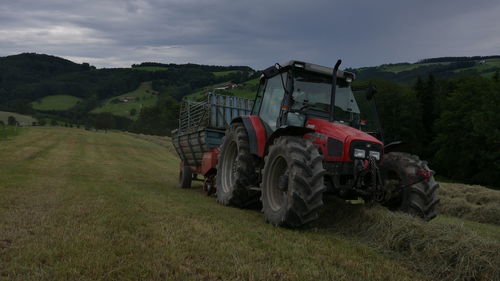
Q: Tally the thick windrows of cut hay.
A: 2